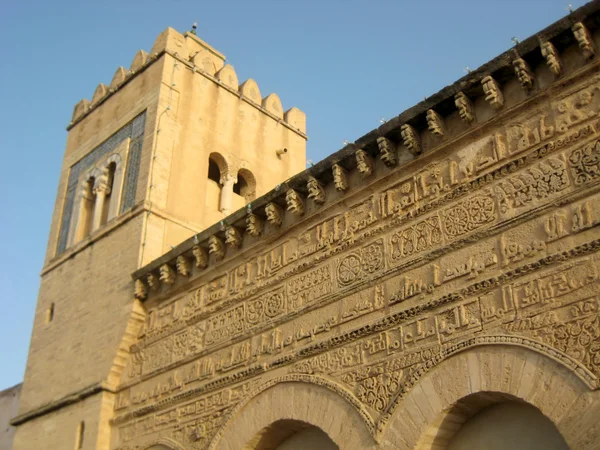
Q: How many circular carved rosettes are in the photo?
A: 6